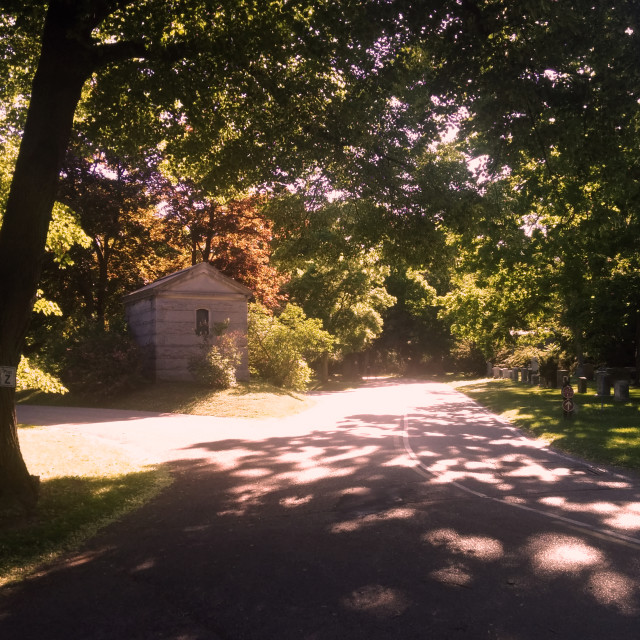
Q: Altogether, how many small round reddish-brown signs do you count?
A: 2